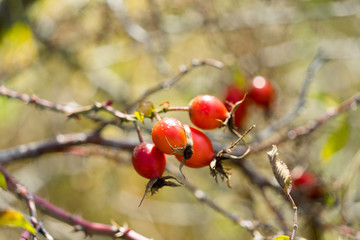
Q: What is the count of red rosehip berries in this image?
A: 7